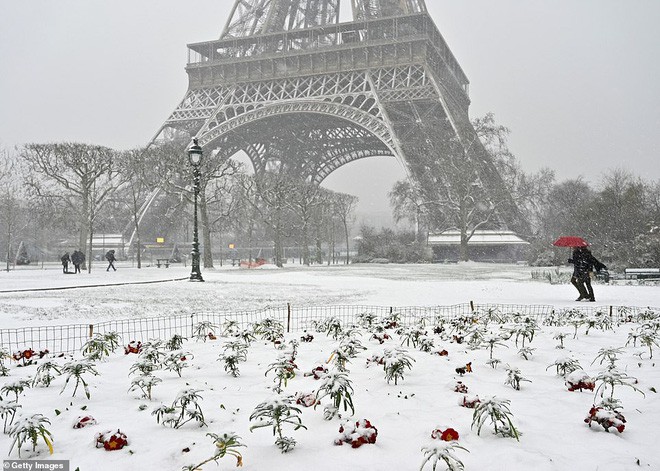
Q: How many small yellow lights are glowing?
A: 2